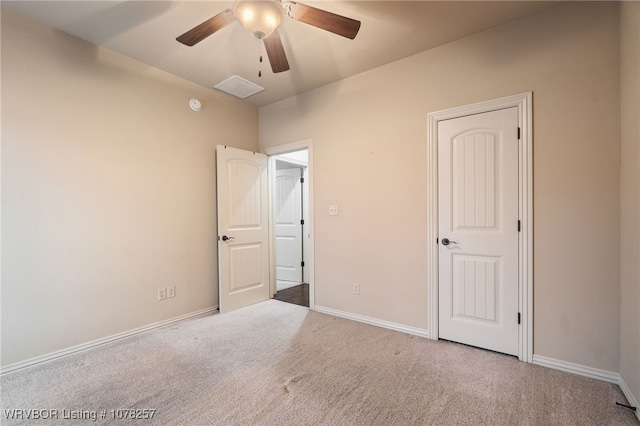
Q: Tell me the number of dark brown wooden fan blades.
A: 3